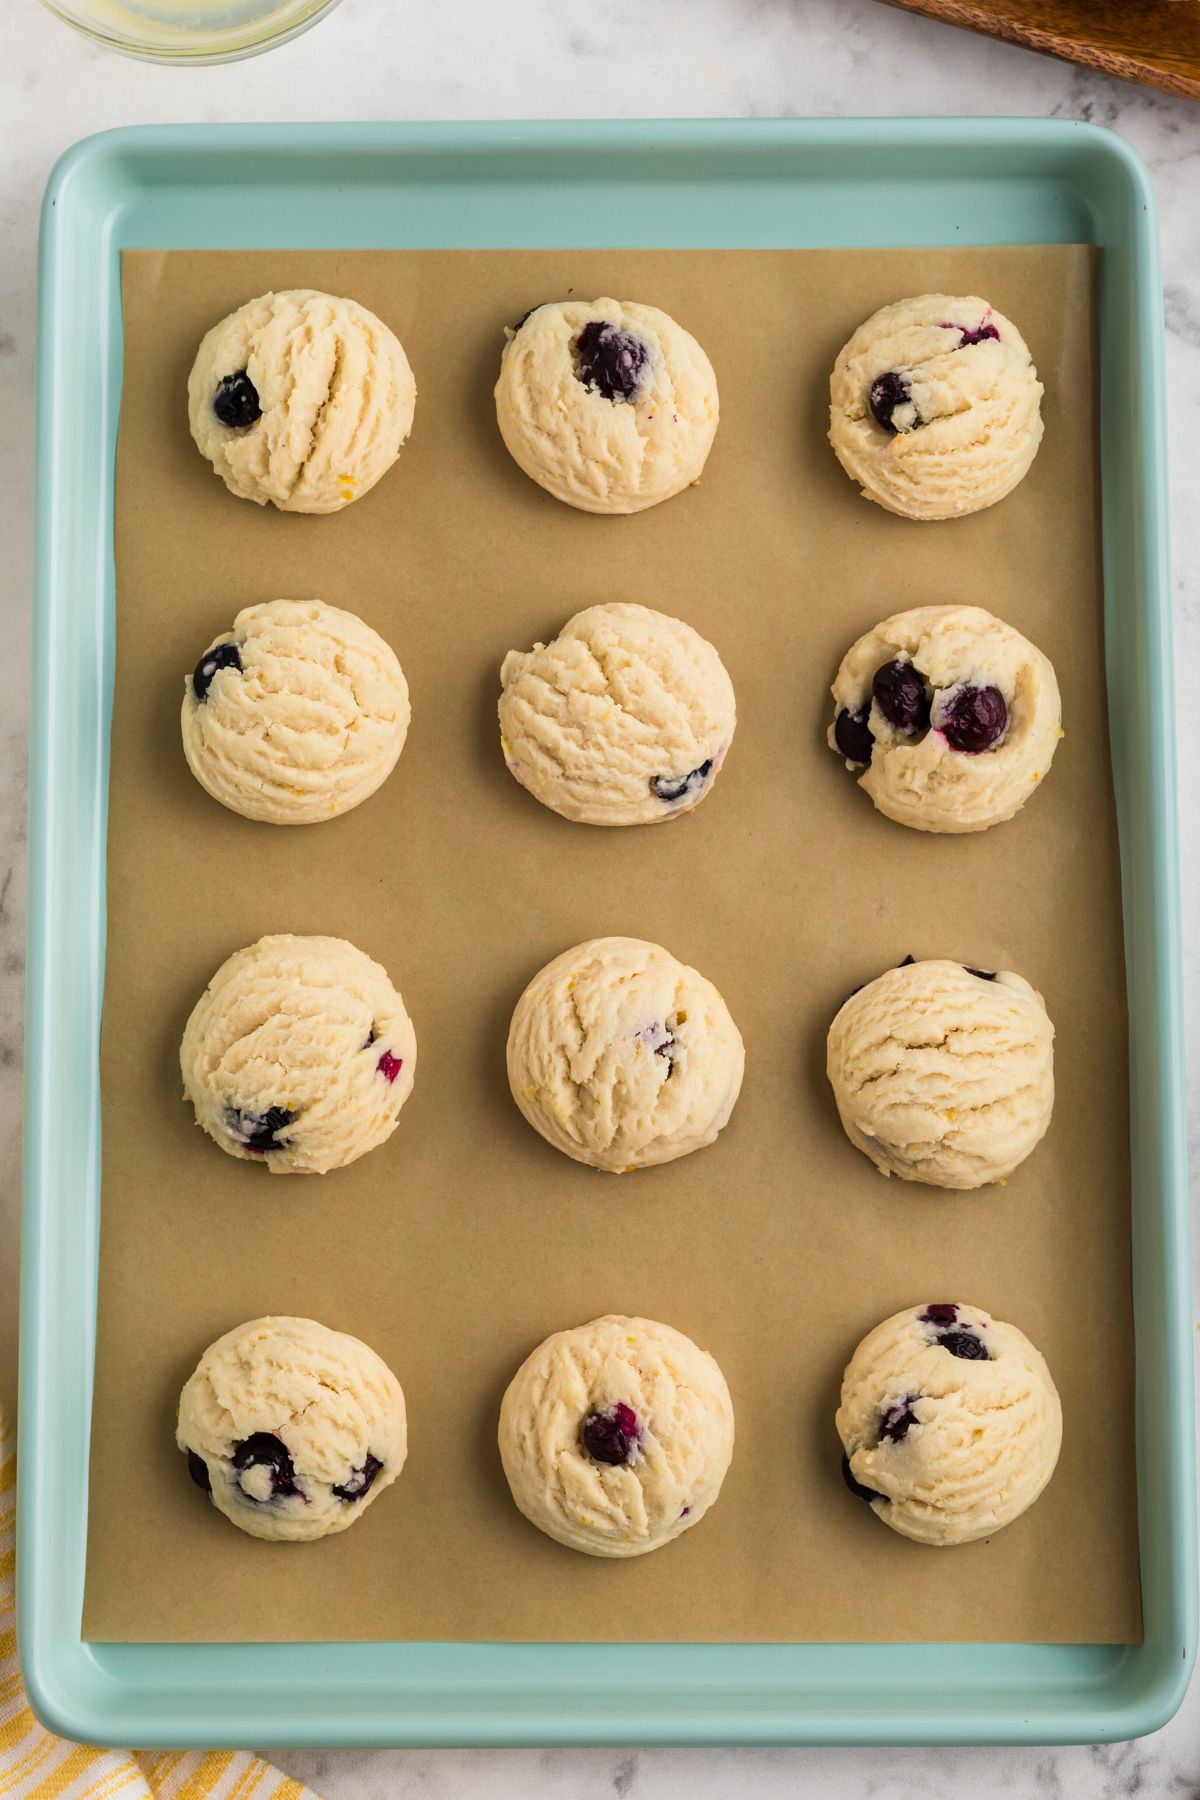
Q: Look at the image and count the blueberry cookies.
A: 12